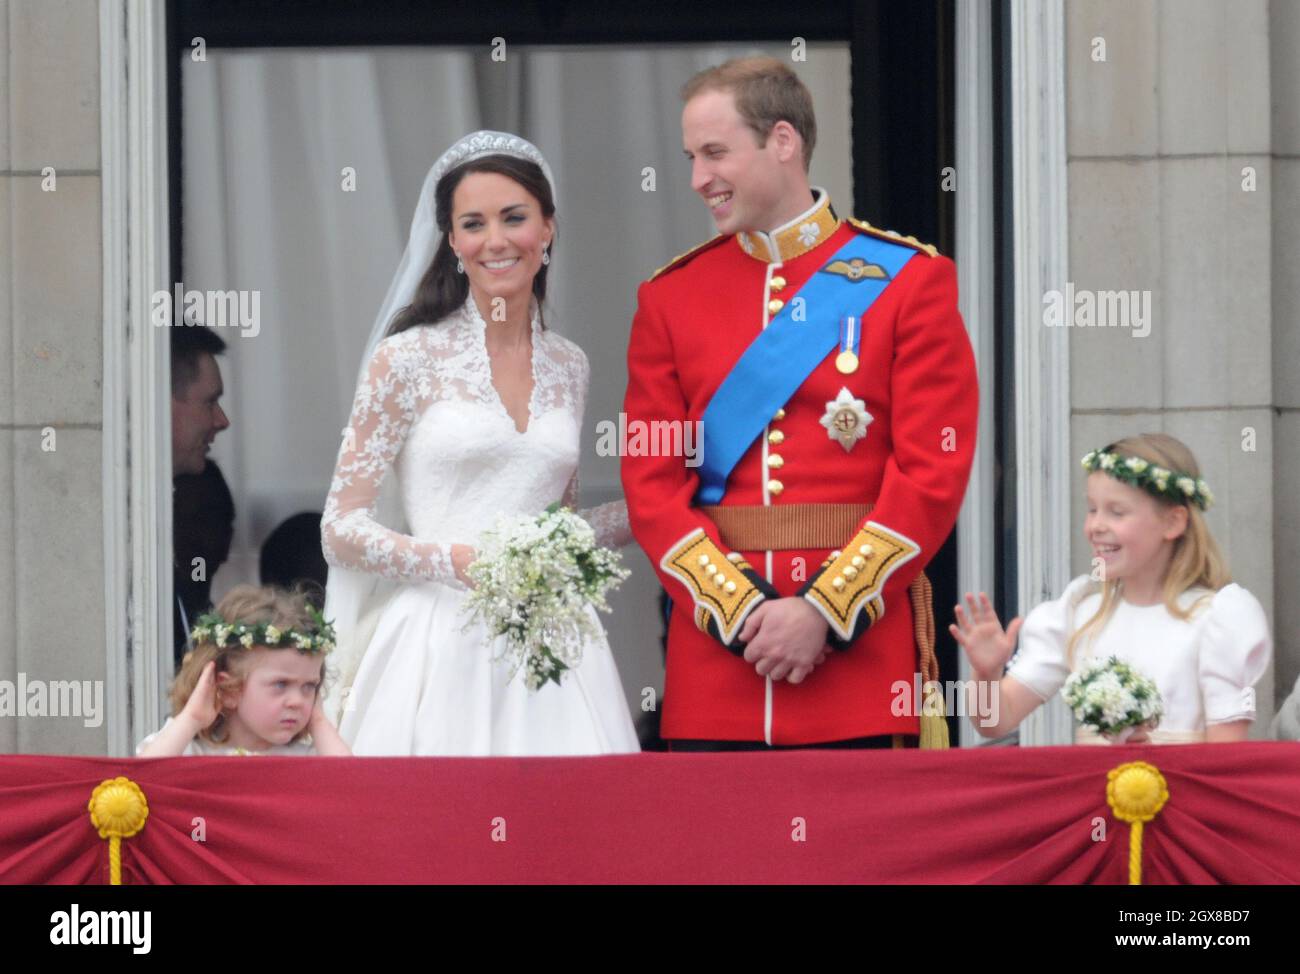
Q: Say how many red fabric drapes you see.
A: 1